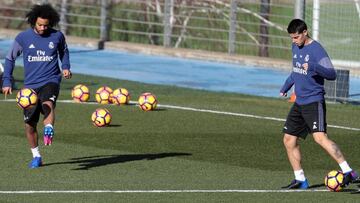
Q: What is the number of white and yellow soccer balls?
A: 7